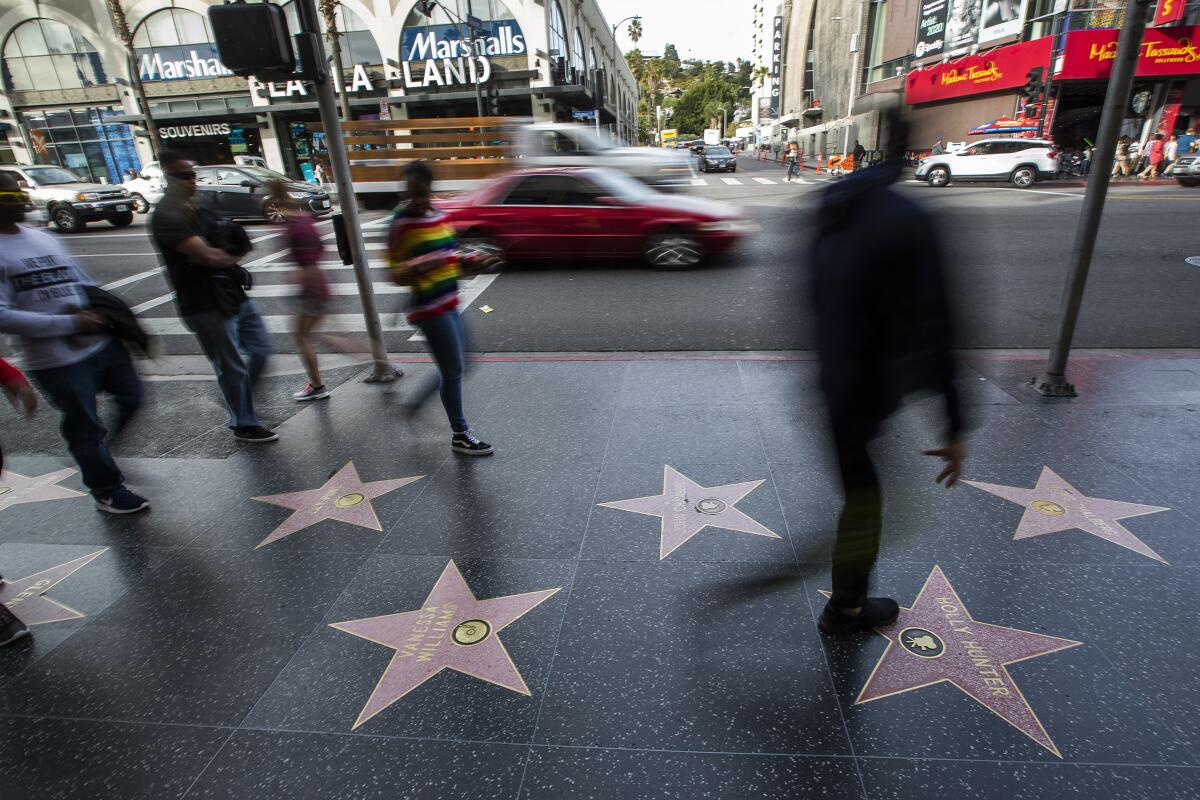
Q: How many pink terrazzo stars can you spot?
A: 7